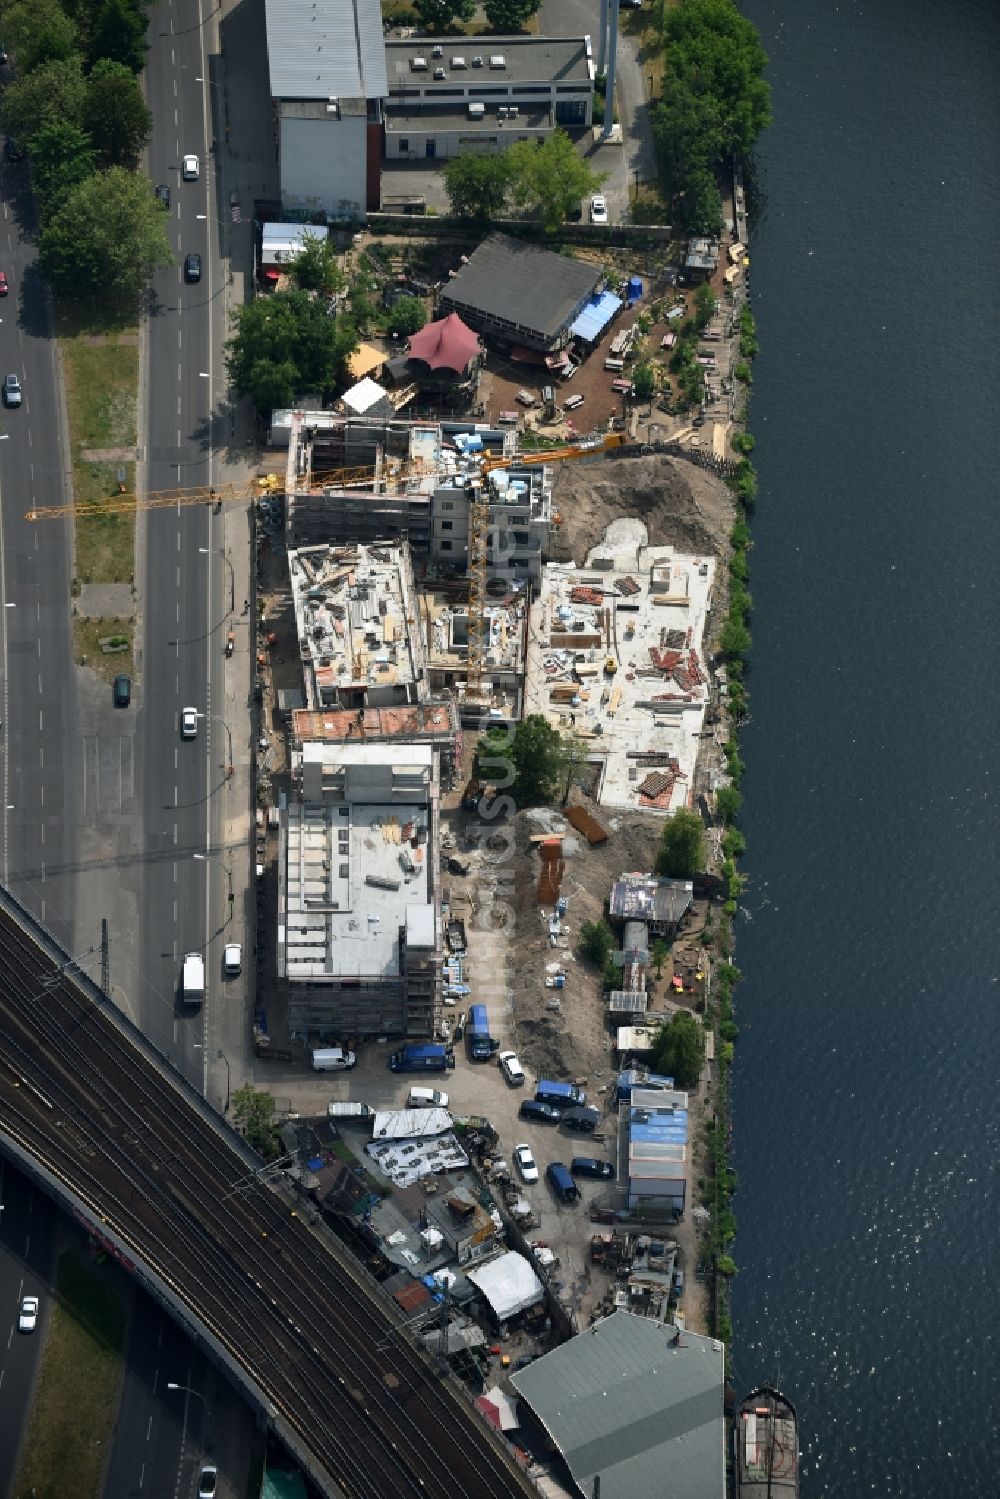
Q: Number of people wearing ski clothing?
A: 0